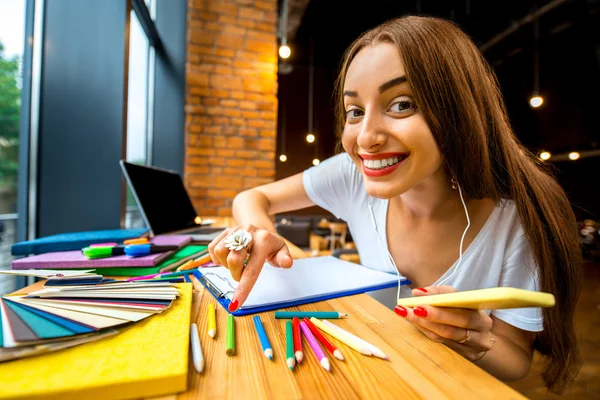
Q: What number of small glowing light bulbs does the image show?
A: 7